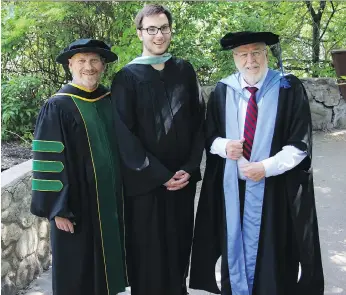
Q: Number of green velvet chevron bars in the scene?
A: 3